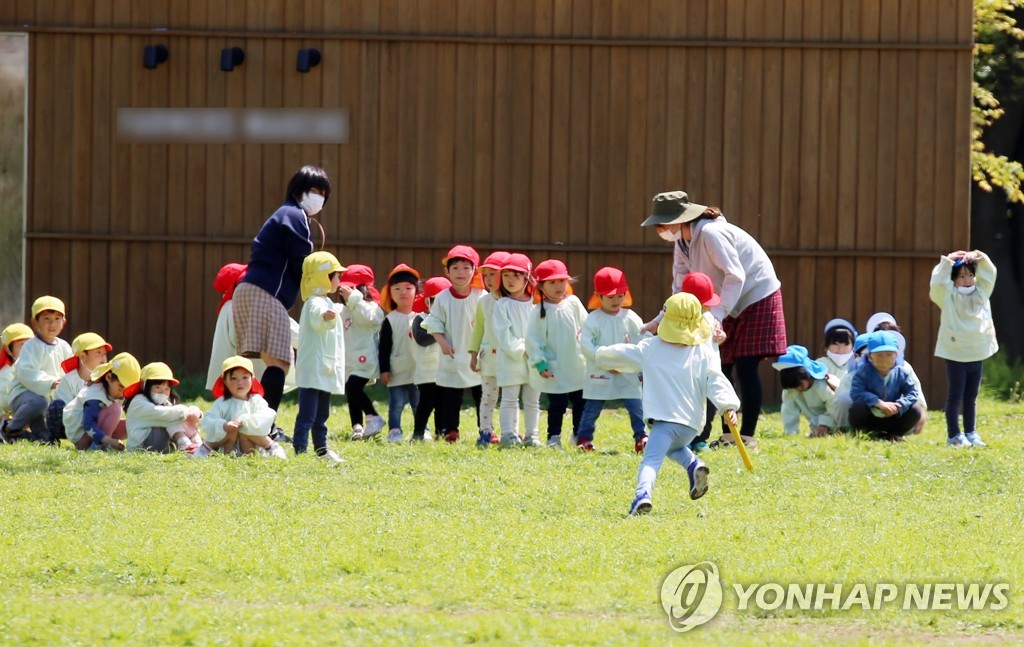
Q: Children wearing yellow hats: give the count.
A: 8